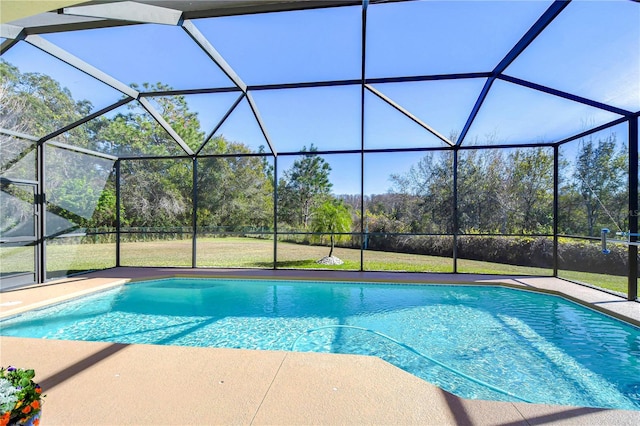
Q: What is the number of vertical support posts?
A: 8